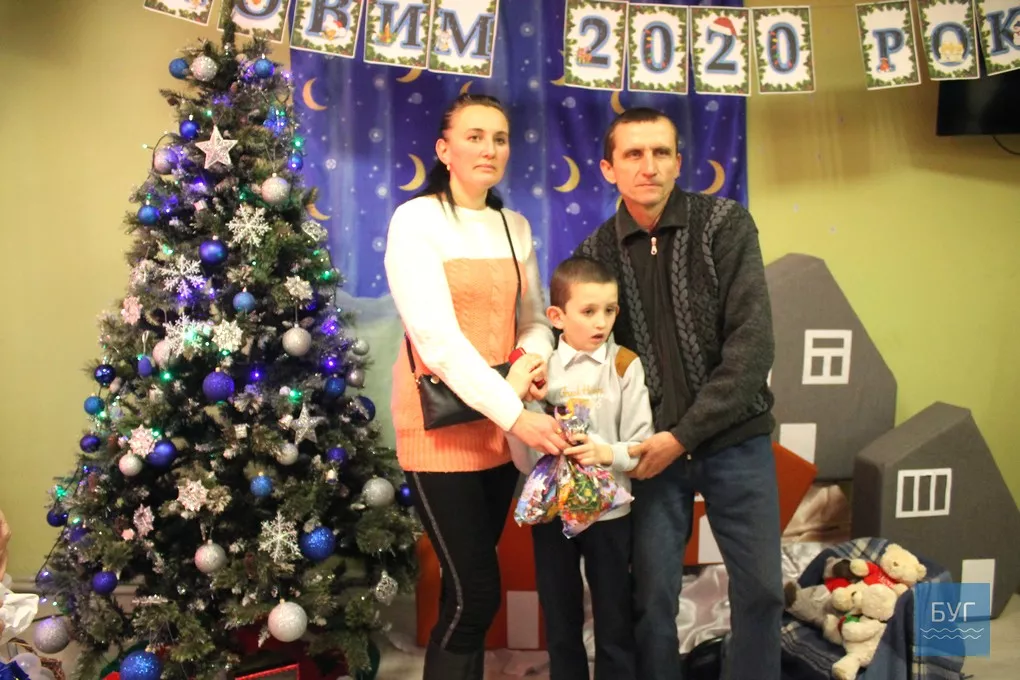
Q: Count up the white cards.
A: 12